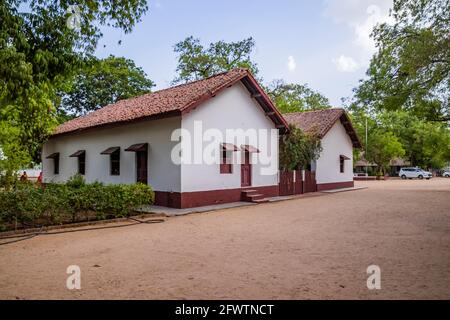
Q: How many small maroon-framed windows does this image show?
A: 5